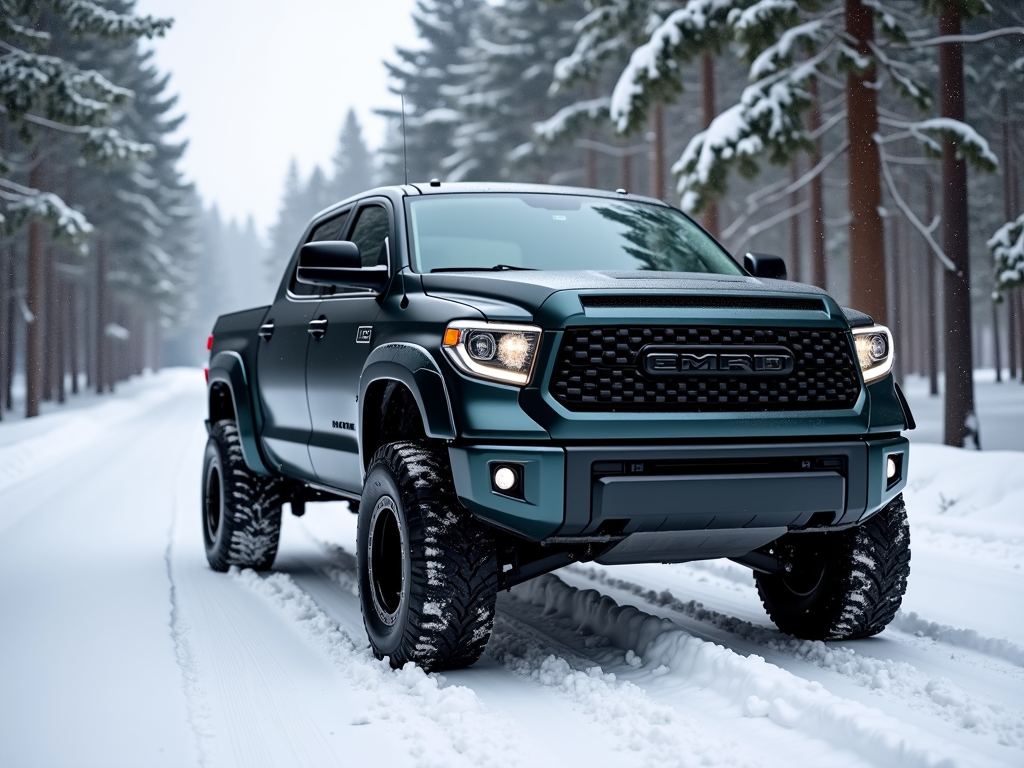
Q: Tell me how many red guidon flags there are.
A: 0